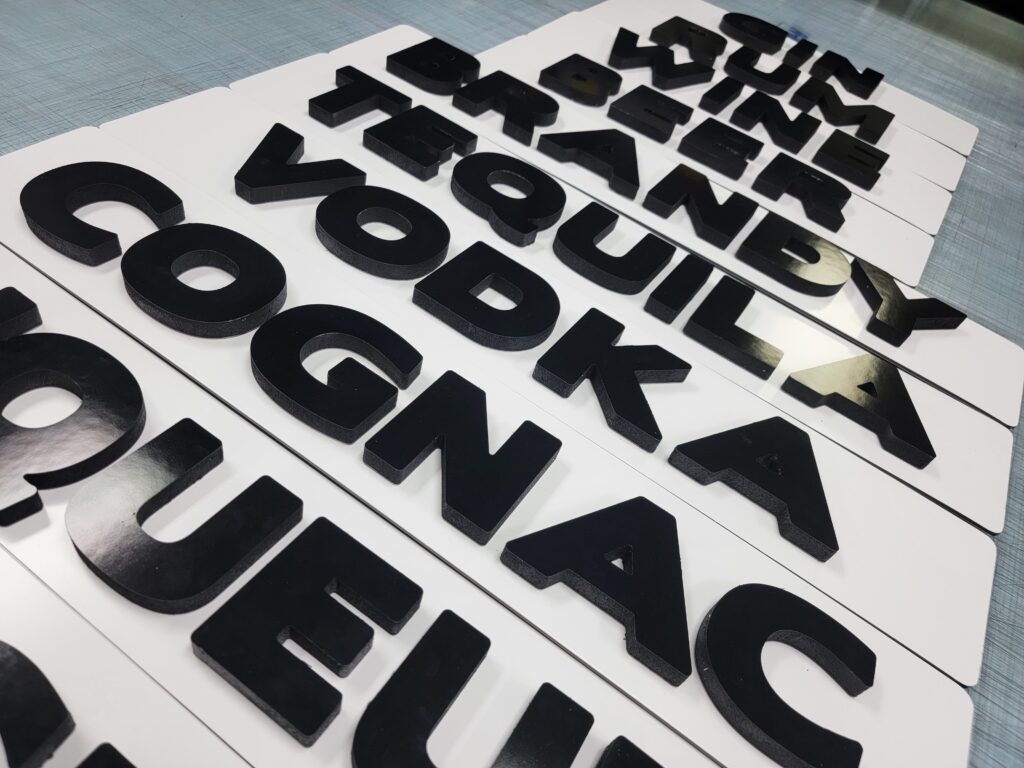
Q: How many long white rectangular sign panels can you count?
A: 10